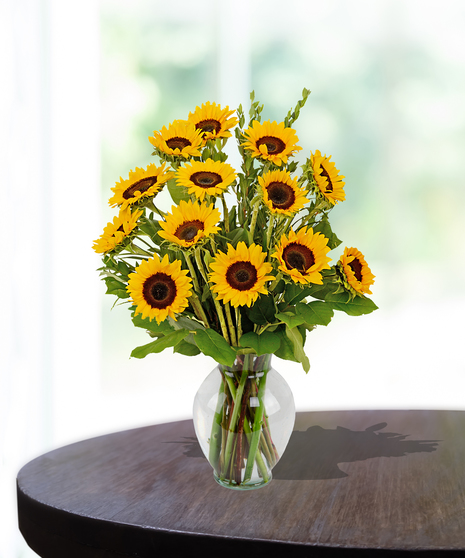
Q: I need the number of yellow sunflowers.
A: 13